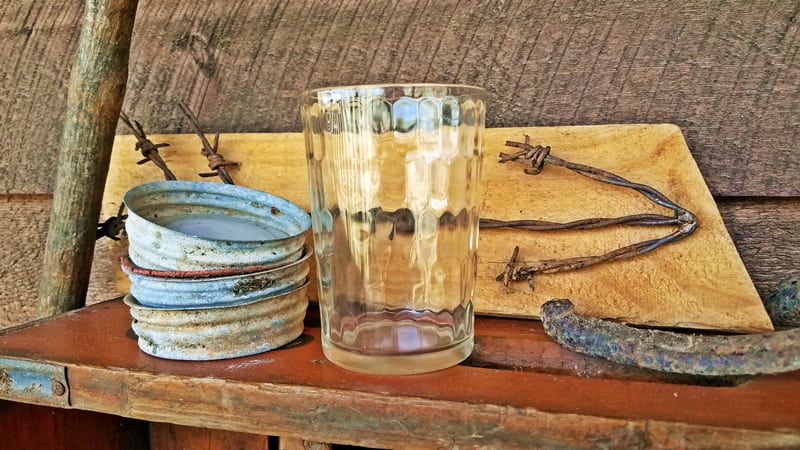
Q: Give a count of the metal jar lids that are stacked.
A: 3